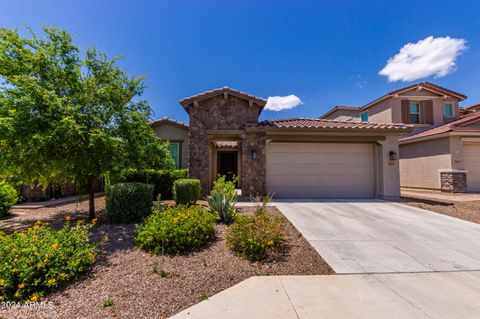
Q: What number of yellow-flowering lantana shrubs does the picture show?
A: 3